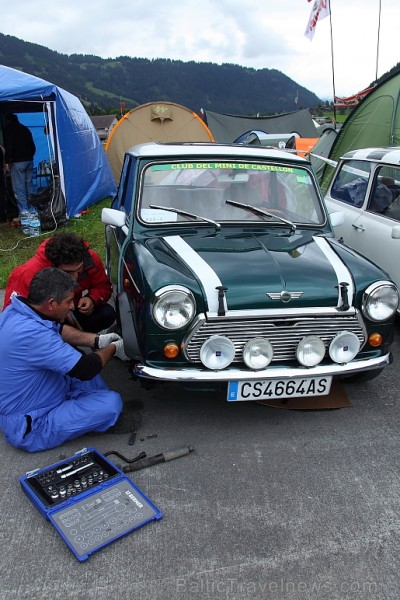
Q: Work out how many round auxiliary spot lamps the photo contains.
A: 4